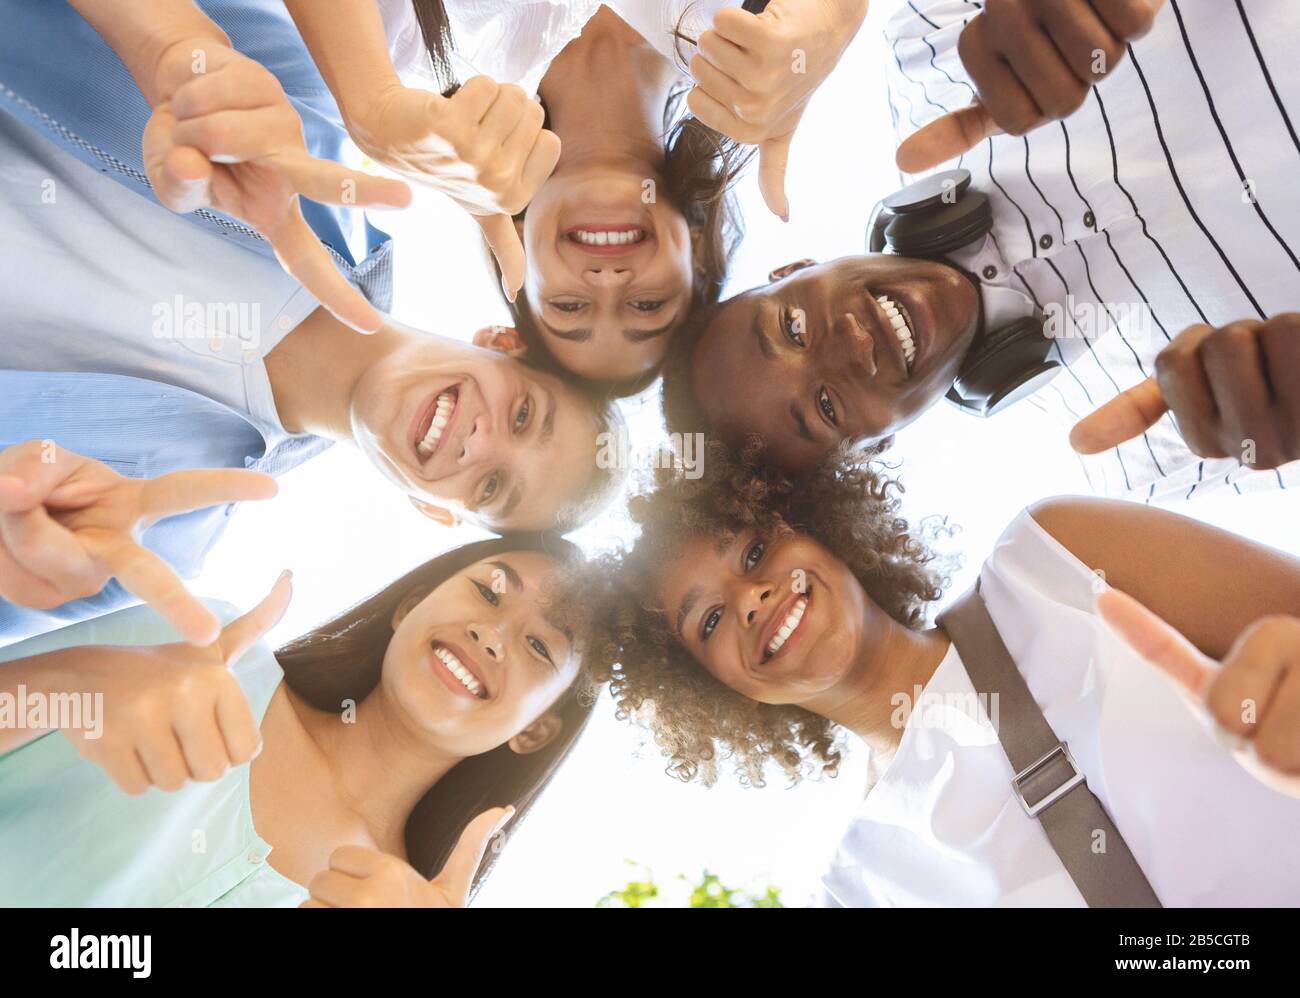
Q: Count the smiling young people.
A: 5